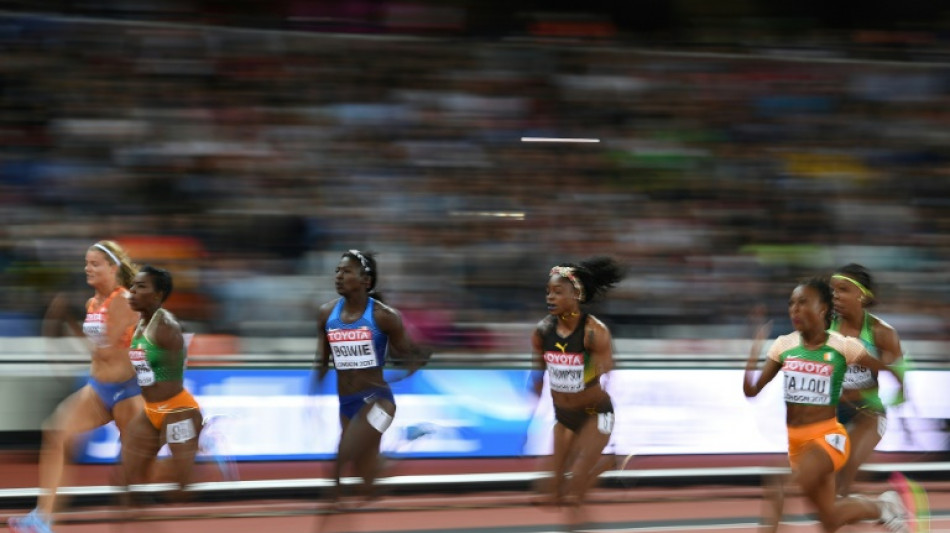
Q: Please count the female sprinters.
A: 6